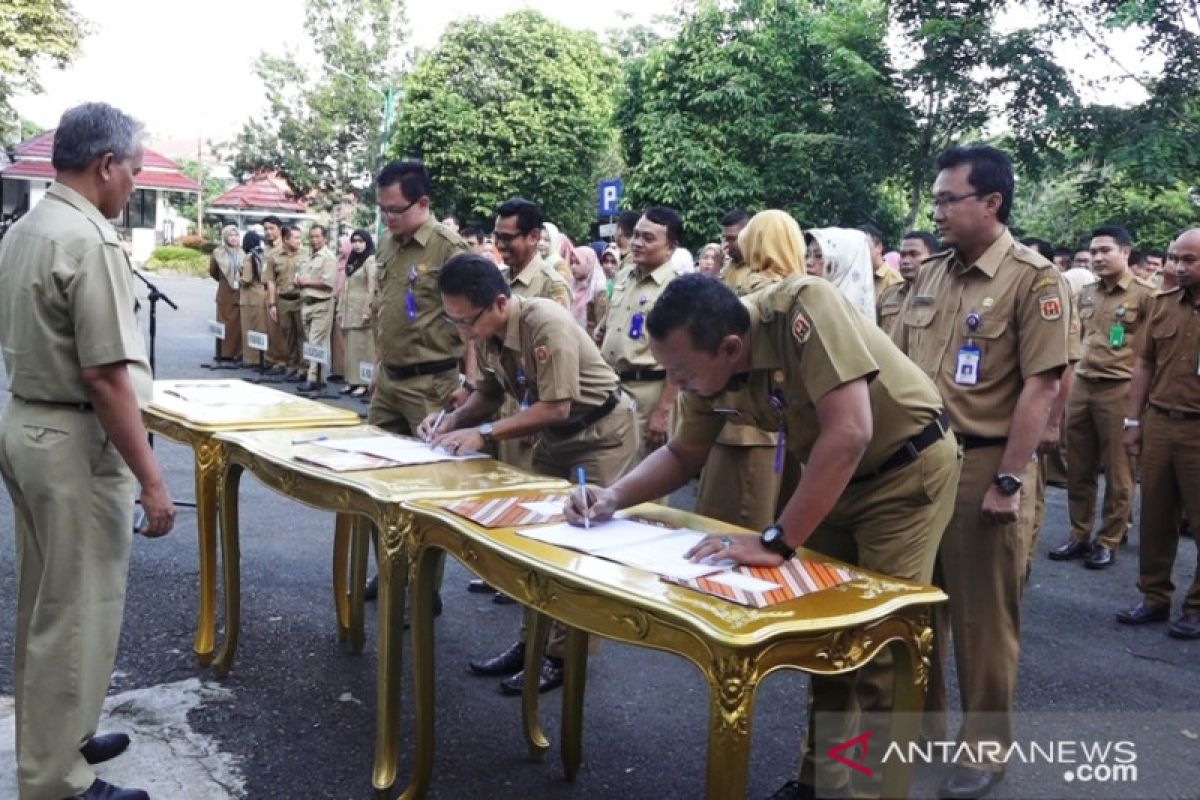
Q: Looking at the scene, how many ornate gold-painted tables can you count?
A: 3